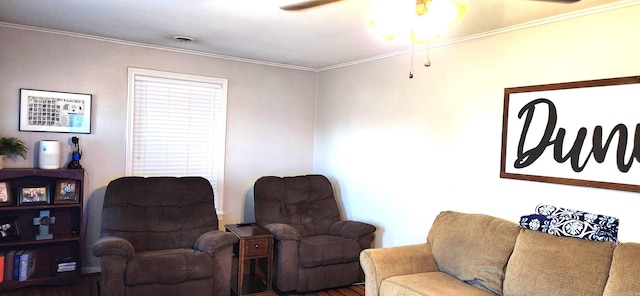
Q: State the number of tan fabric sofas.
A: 1